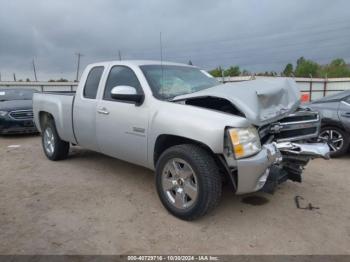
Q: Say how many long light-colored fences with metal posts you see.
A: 1